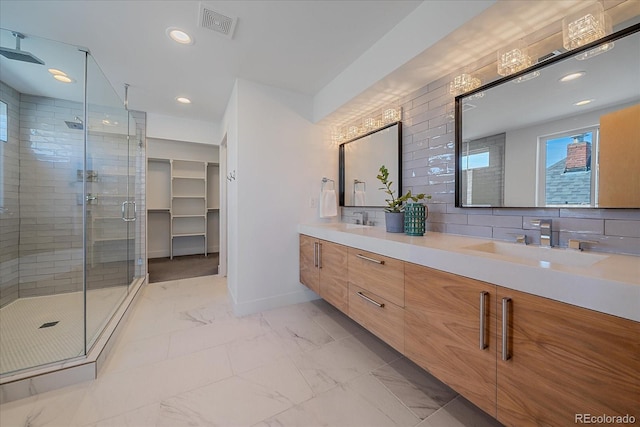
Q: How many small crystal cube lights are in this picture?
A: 7